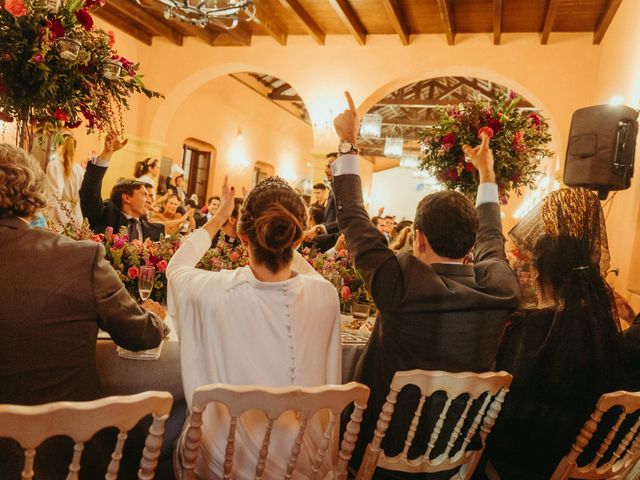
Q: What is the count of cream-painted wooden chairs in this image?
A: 4